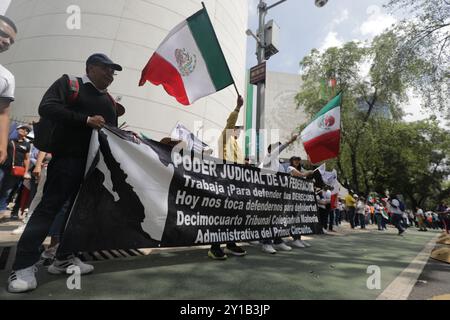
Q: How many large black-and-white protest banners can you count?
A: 1